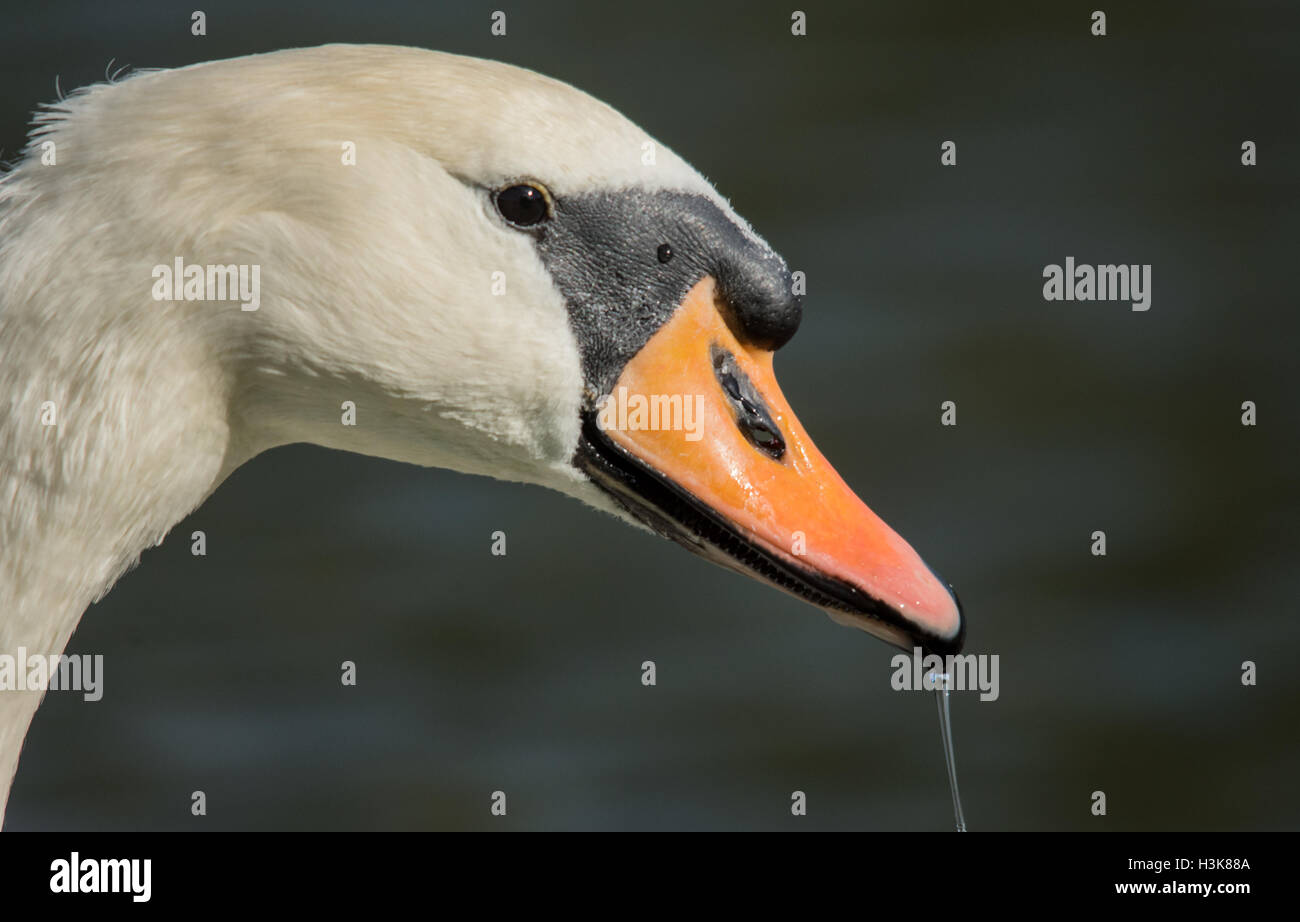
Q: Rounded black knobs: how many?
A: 1